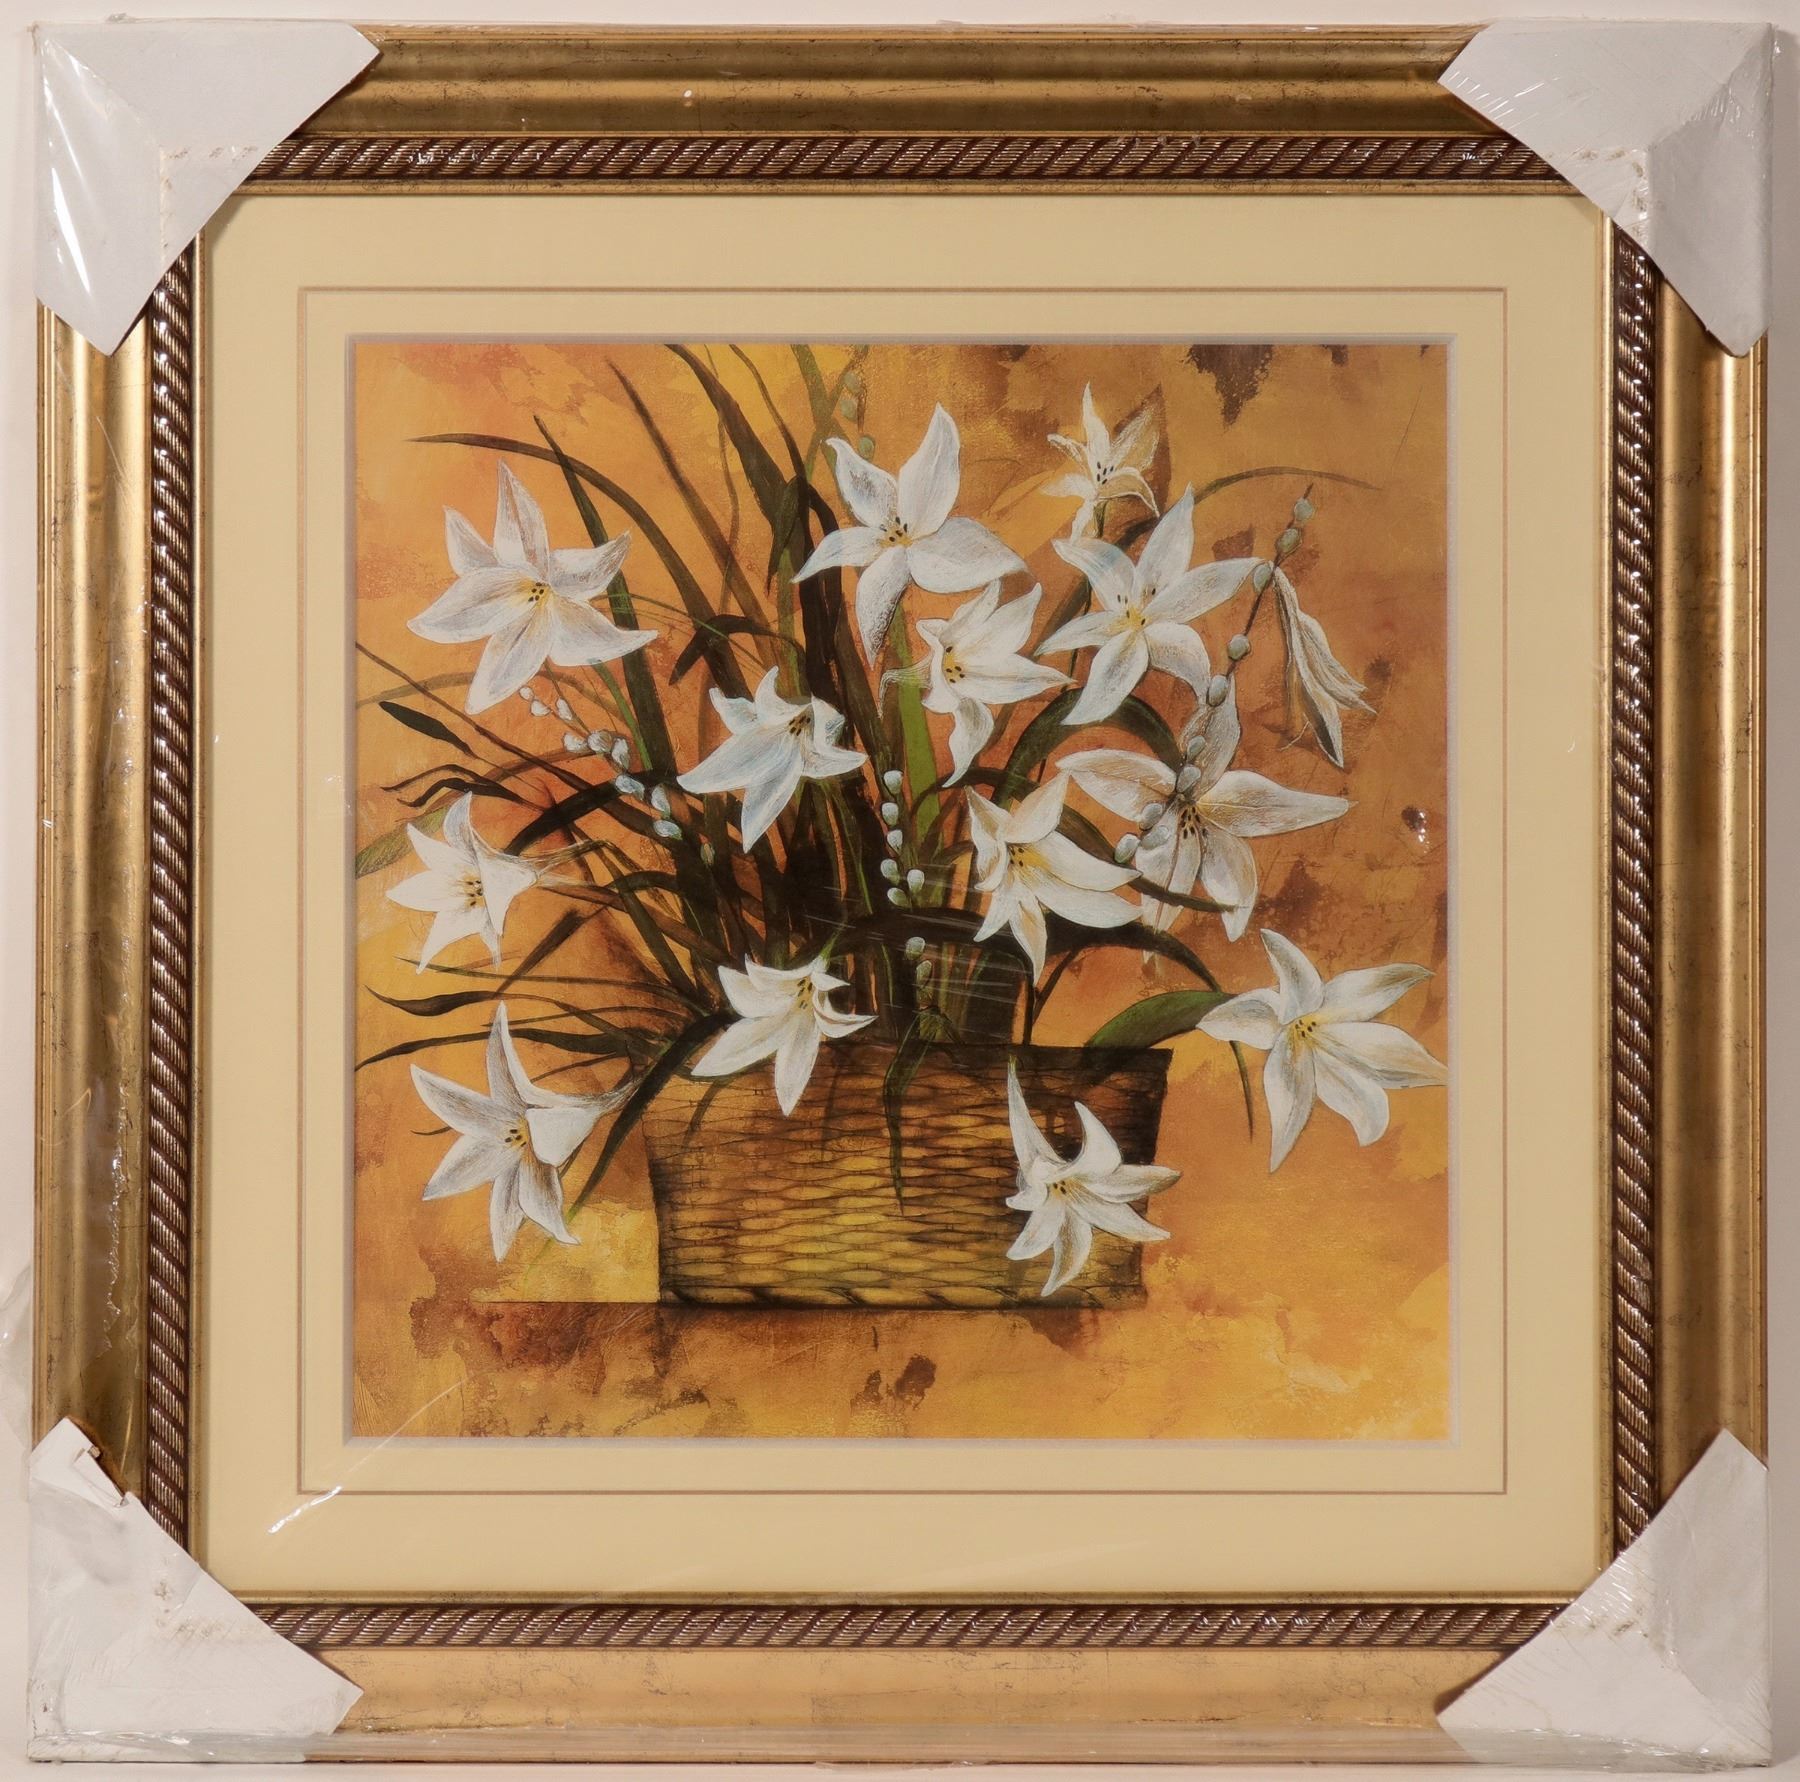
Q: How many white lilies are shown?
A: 14